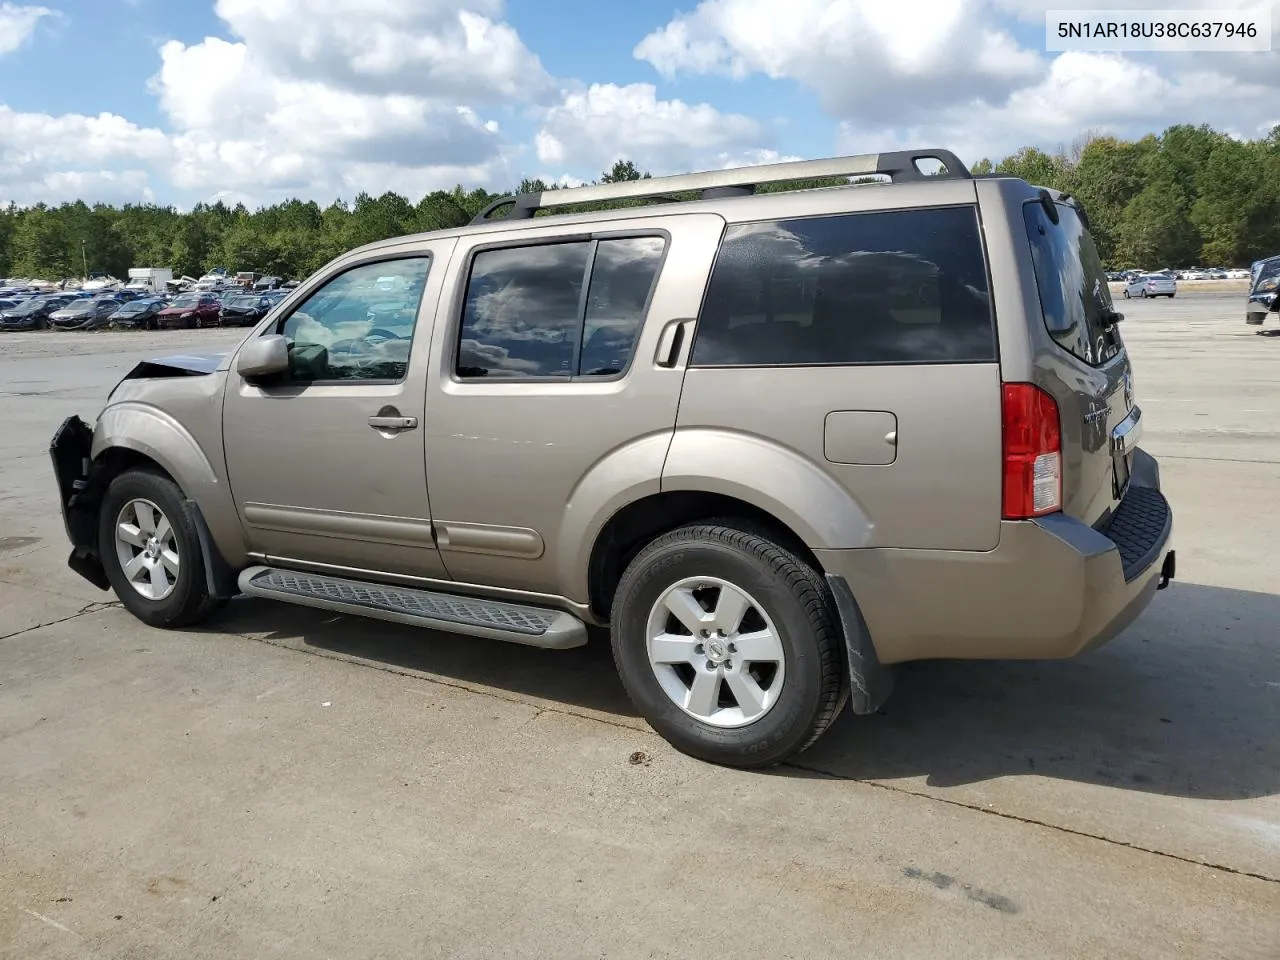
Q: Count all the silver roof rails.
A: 1